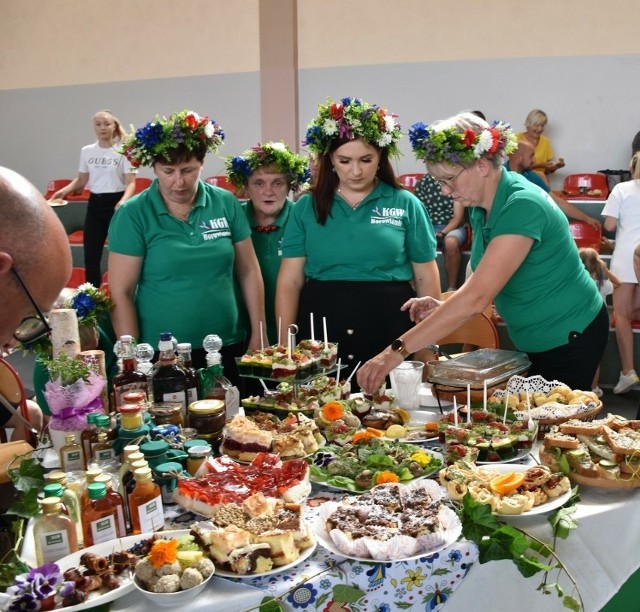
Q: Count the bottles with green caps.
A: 4